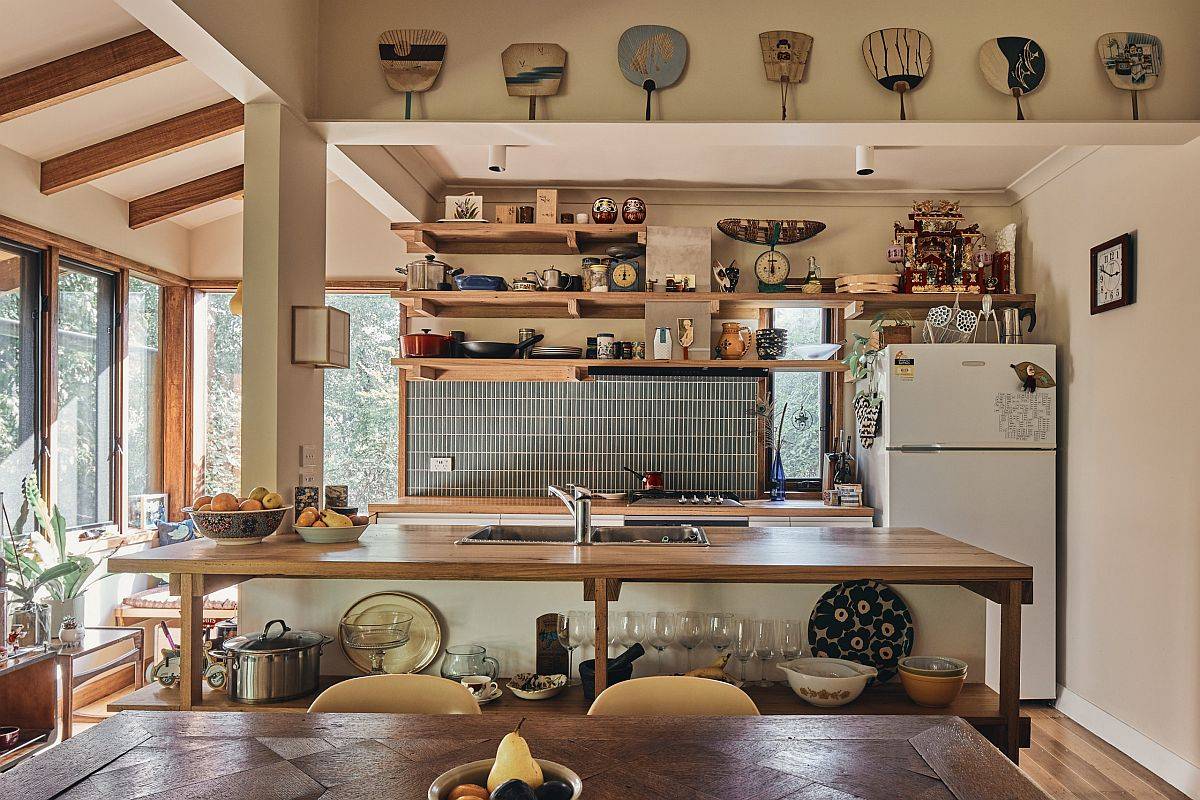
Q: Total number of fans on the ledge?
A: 7